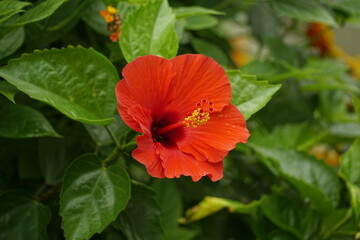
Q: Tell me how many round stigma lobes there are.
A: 5